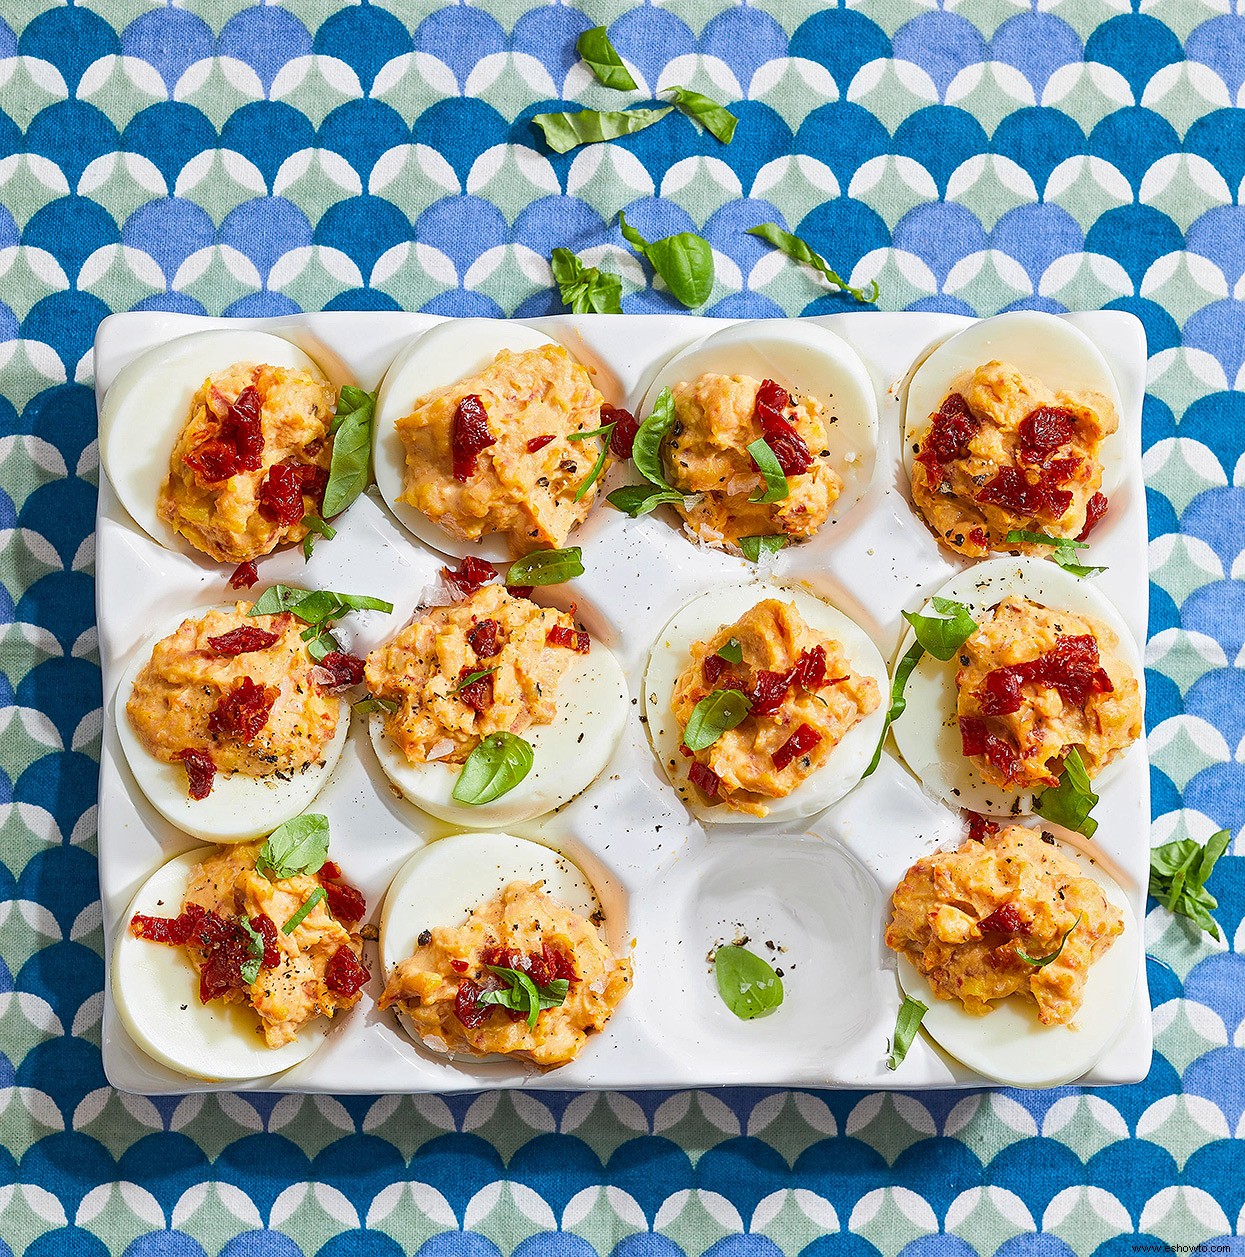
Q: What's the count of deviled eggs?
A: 11